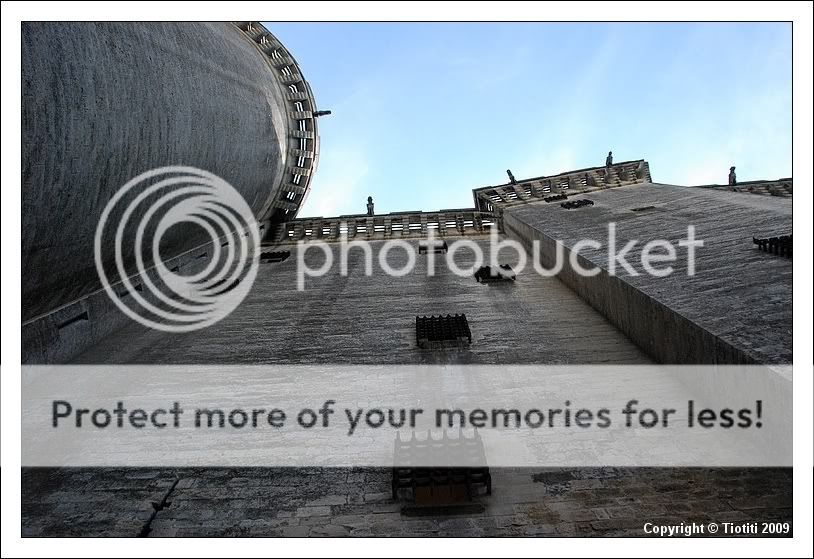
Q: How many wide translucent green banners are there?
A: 0